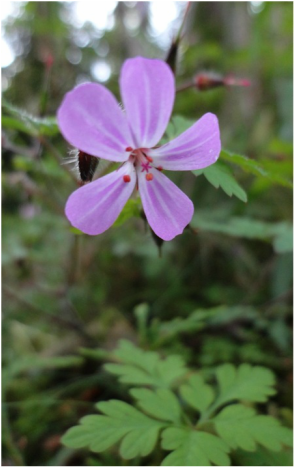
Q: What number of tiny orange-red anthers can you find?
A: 5